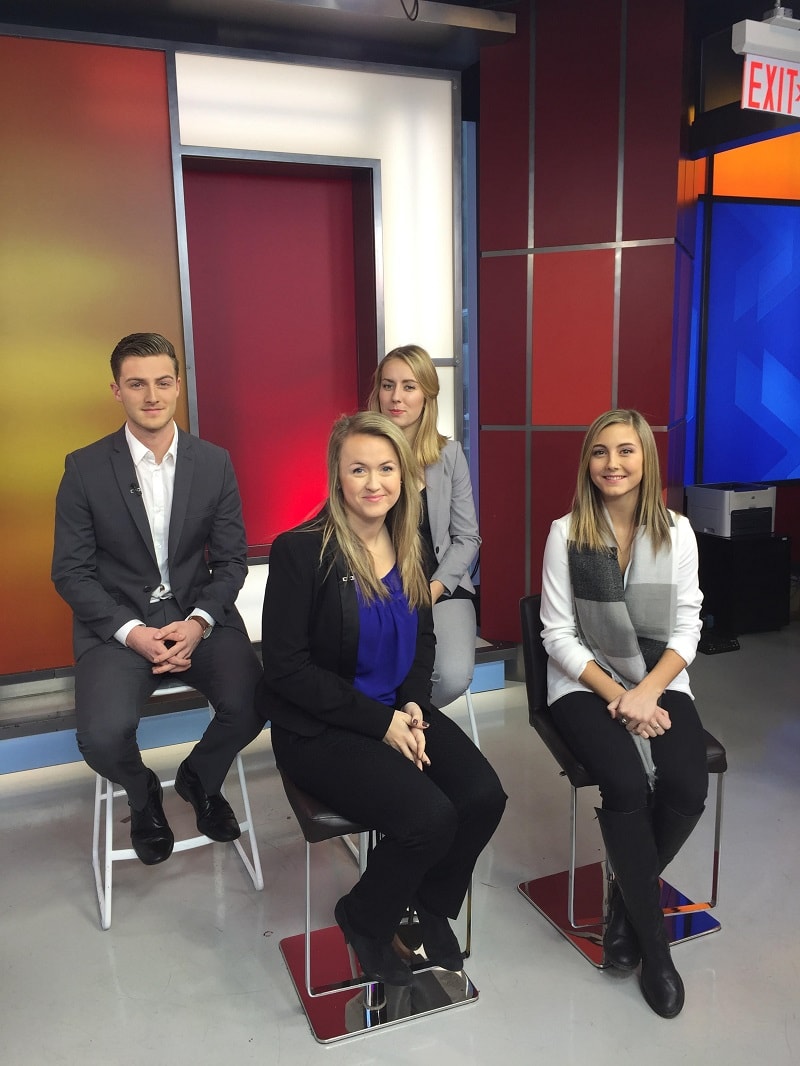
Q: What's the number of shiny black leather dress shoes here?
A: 2